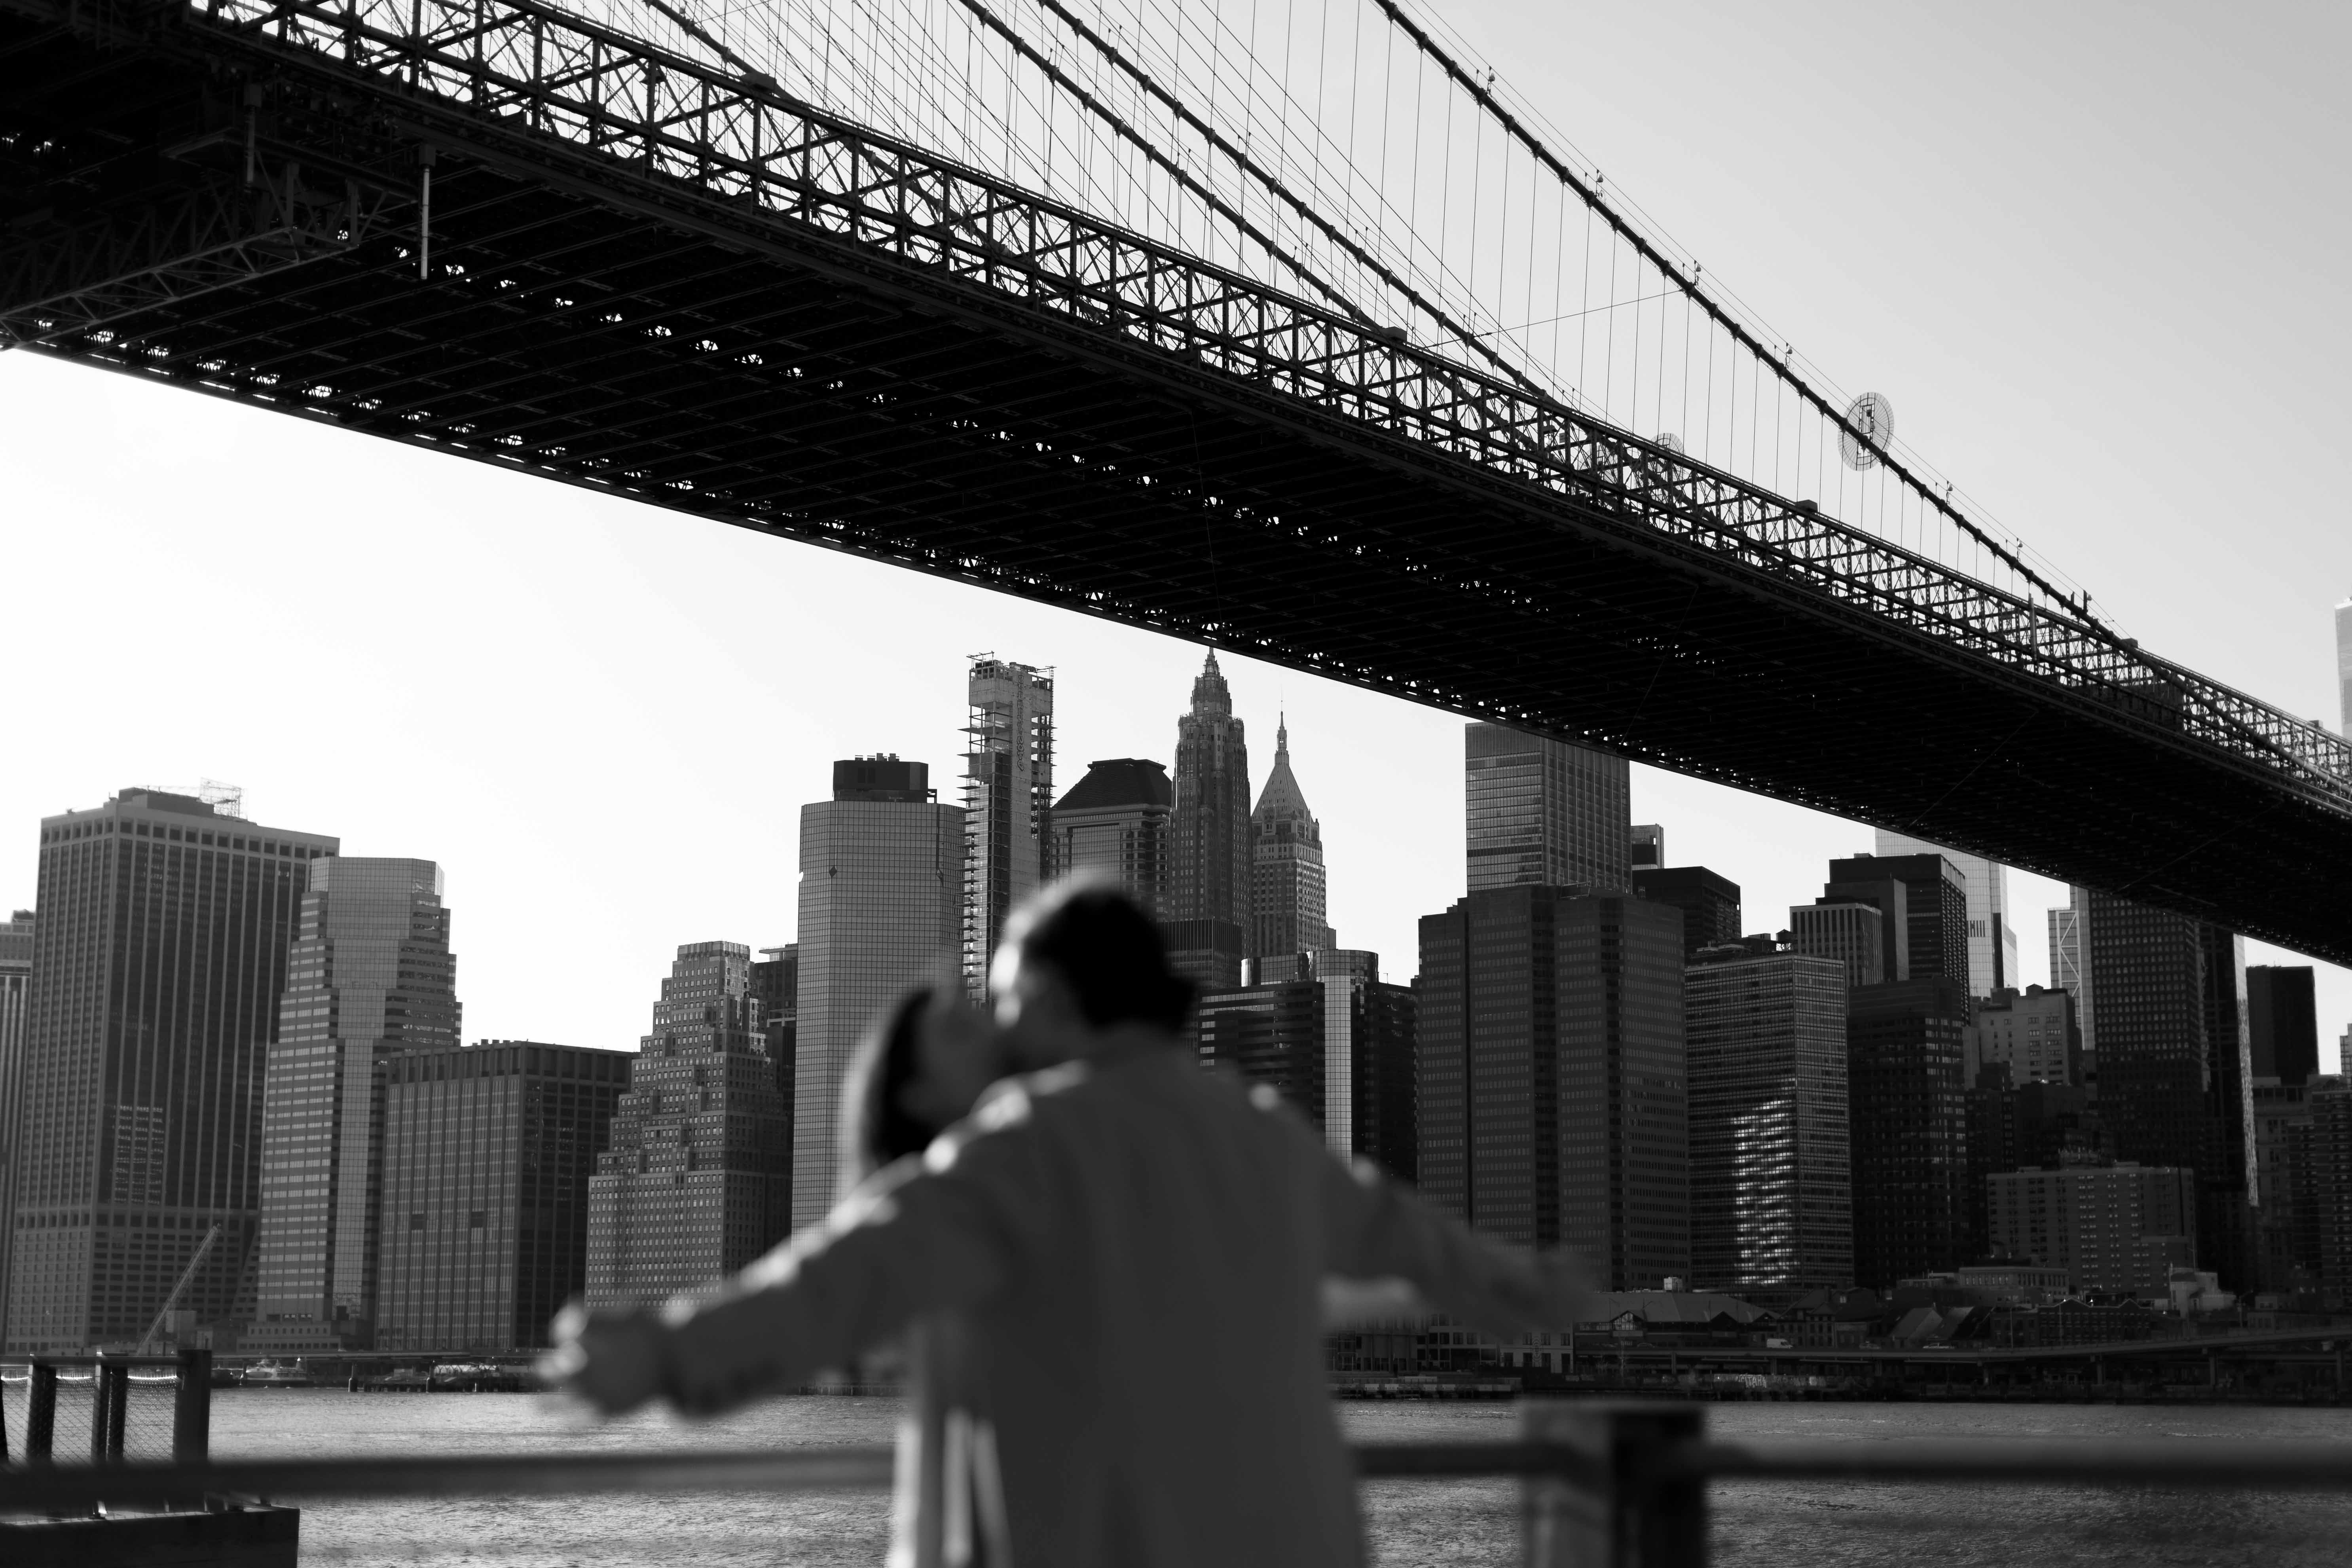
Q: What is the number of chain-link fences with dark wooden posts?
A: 1